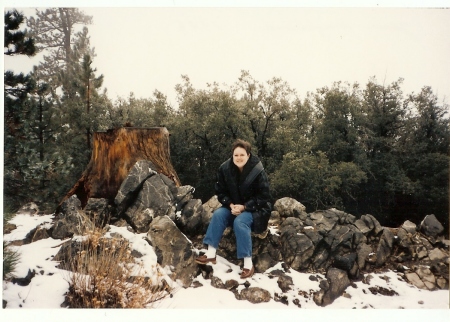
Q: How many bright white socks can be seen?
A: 2